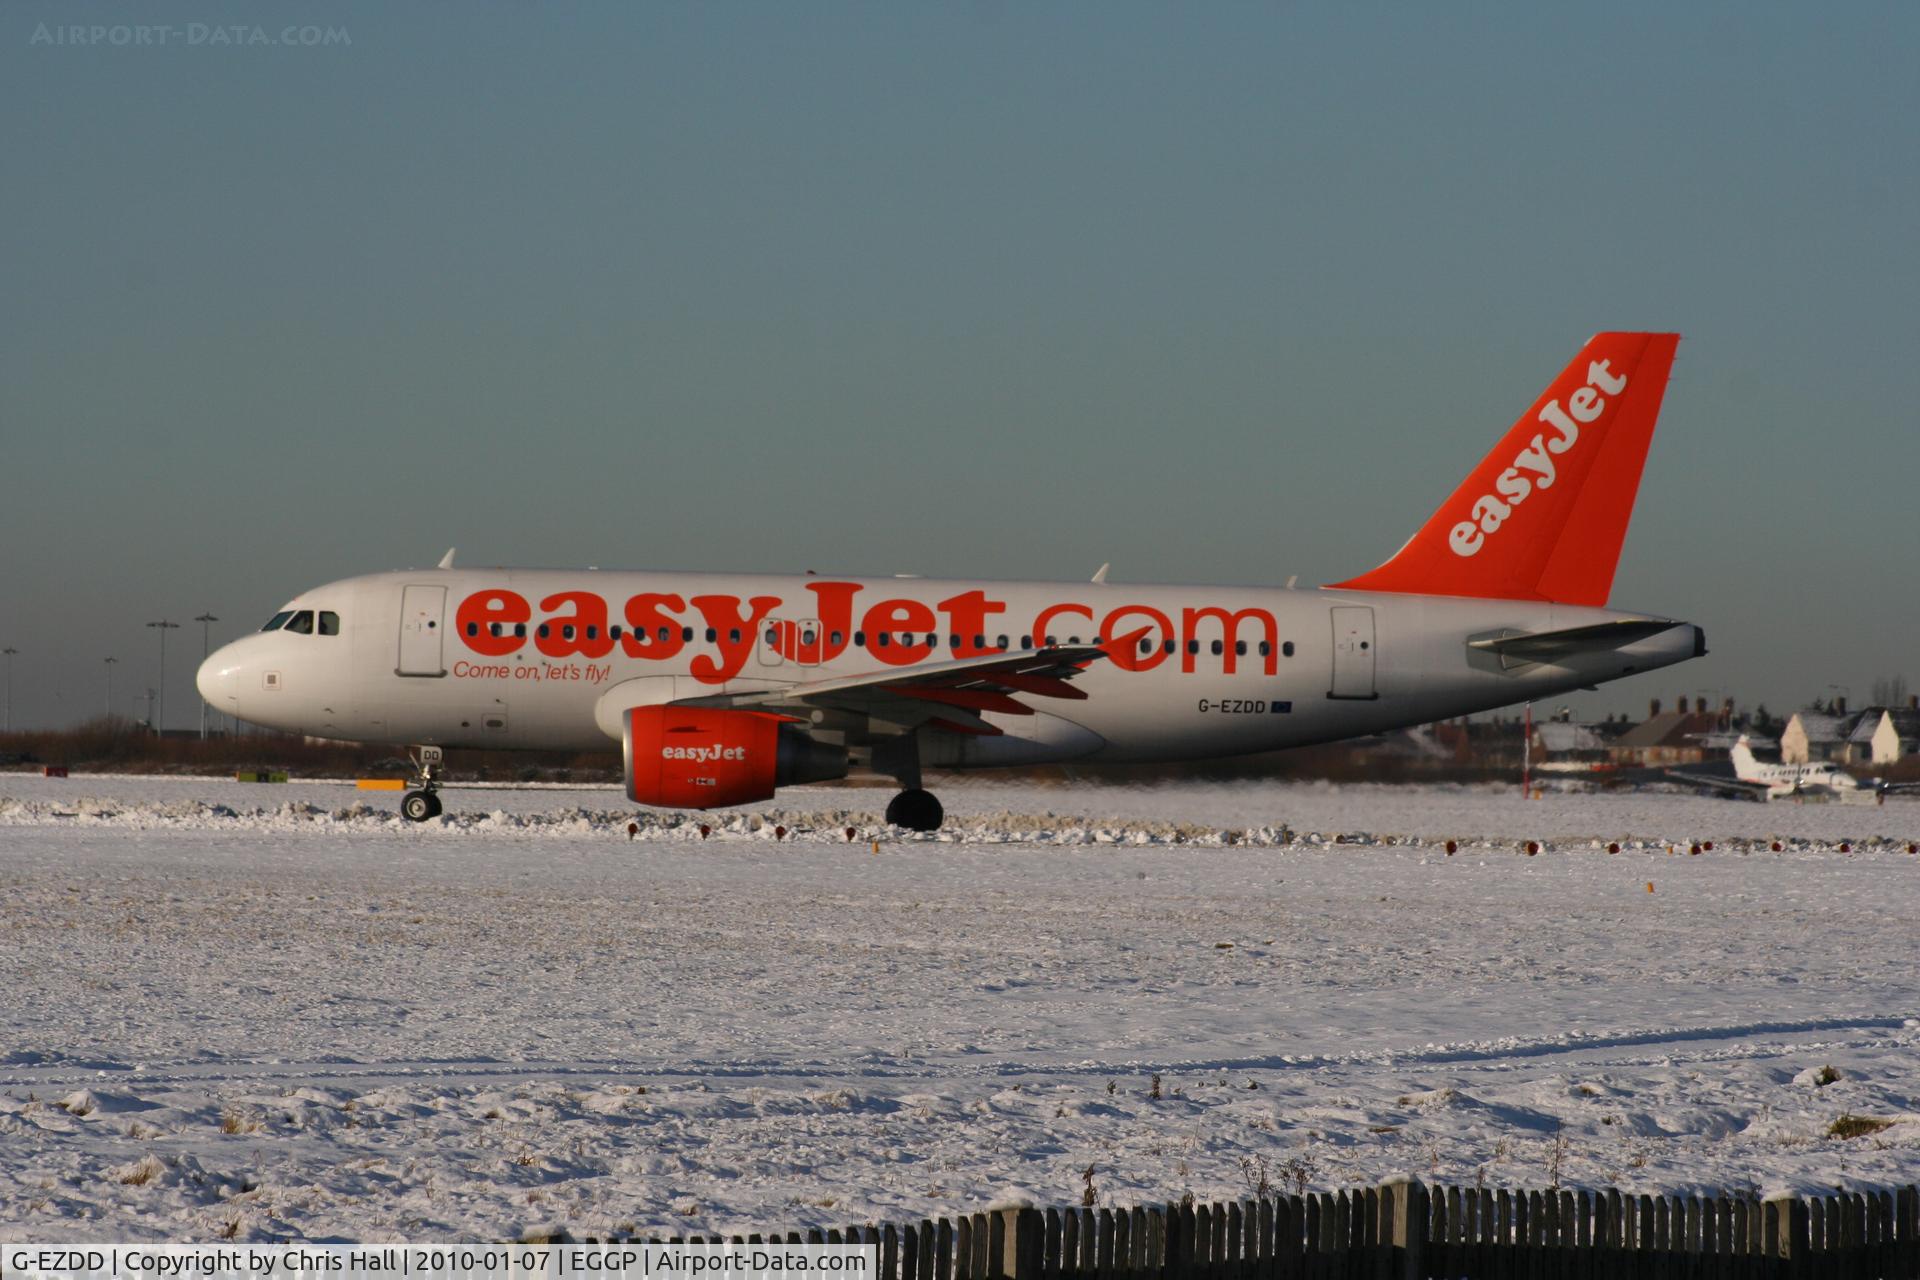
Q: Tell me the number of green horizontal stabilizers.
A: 0